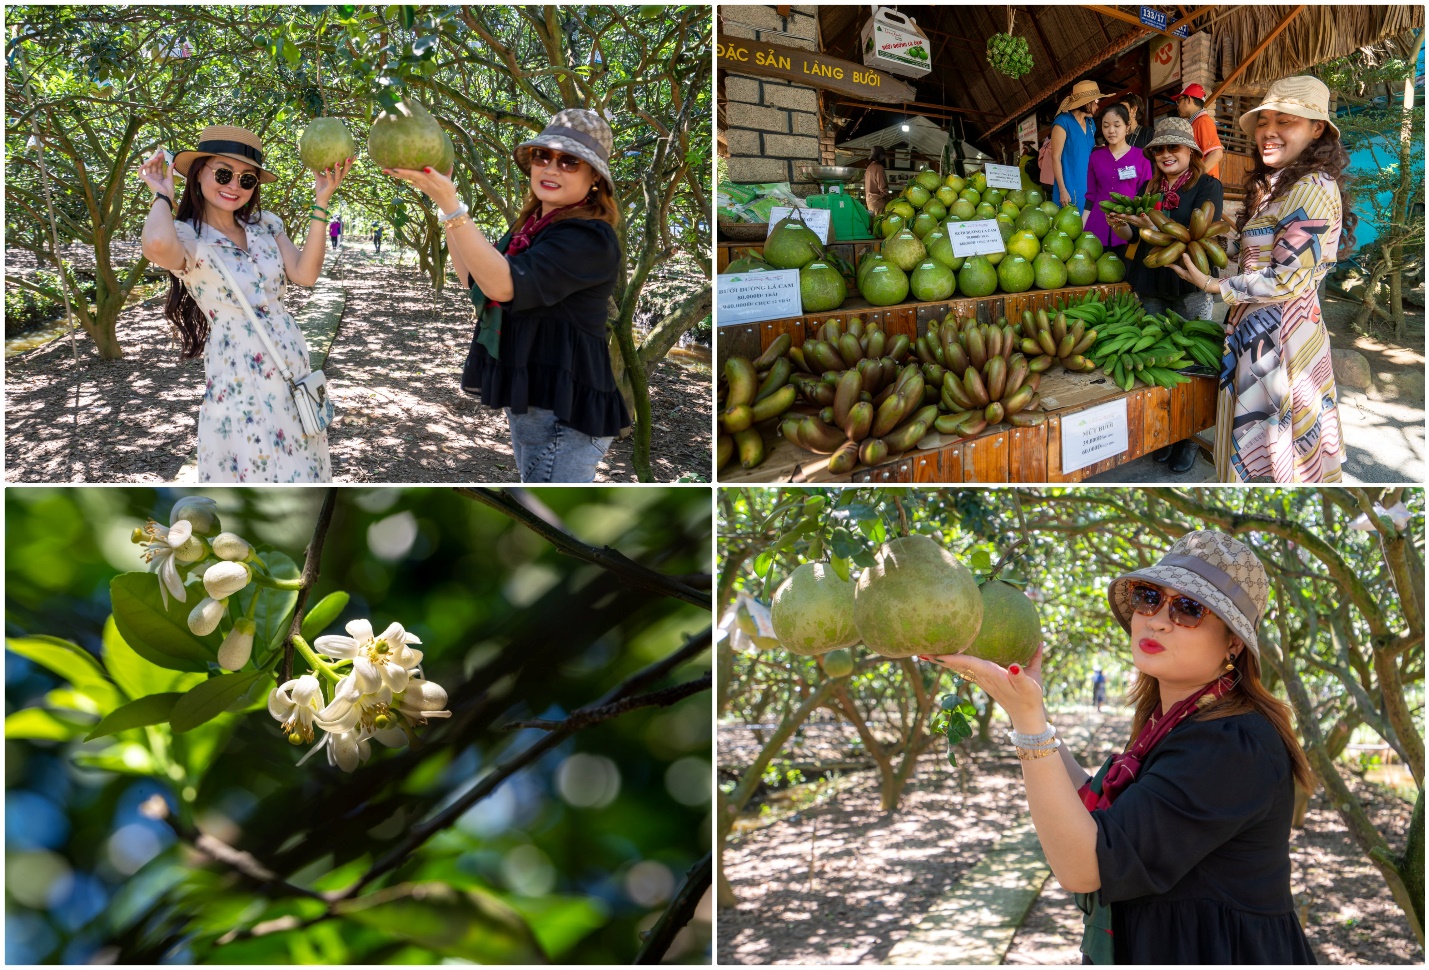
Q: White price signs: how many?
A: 5